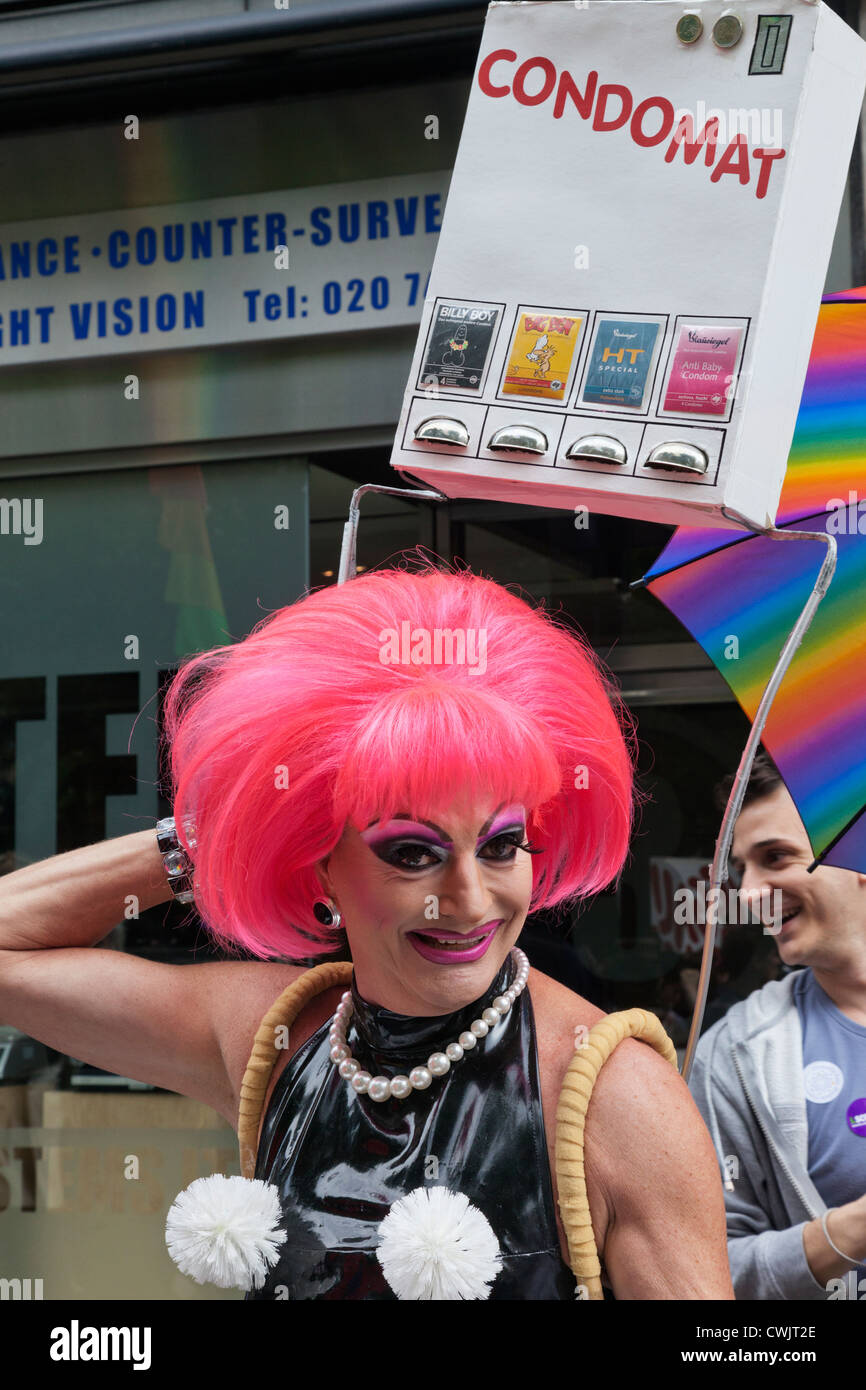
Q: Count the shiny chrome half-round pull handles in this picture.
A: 4